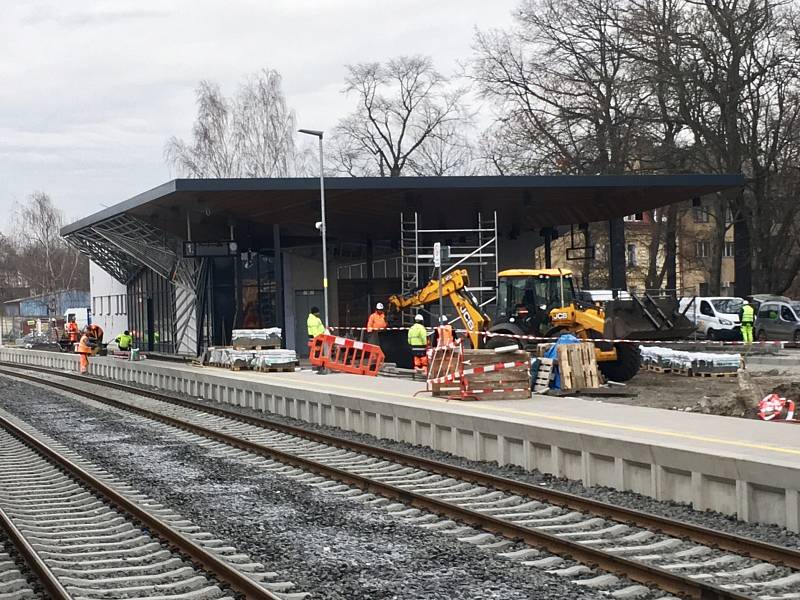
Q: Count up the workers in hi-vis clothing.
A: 8